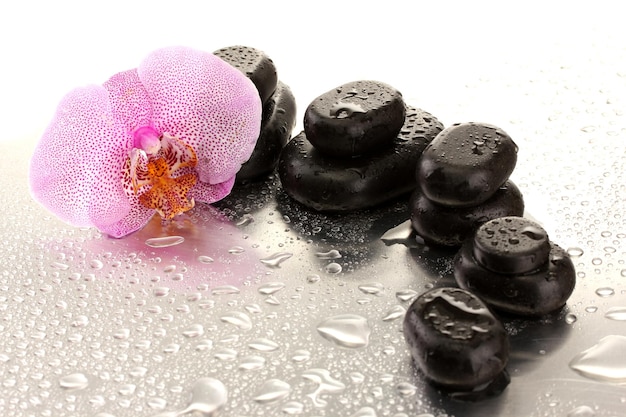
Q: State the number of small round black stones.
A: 9